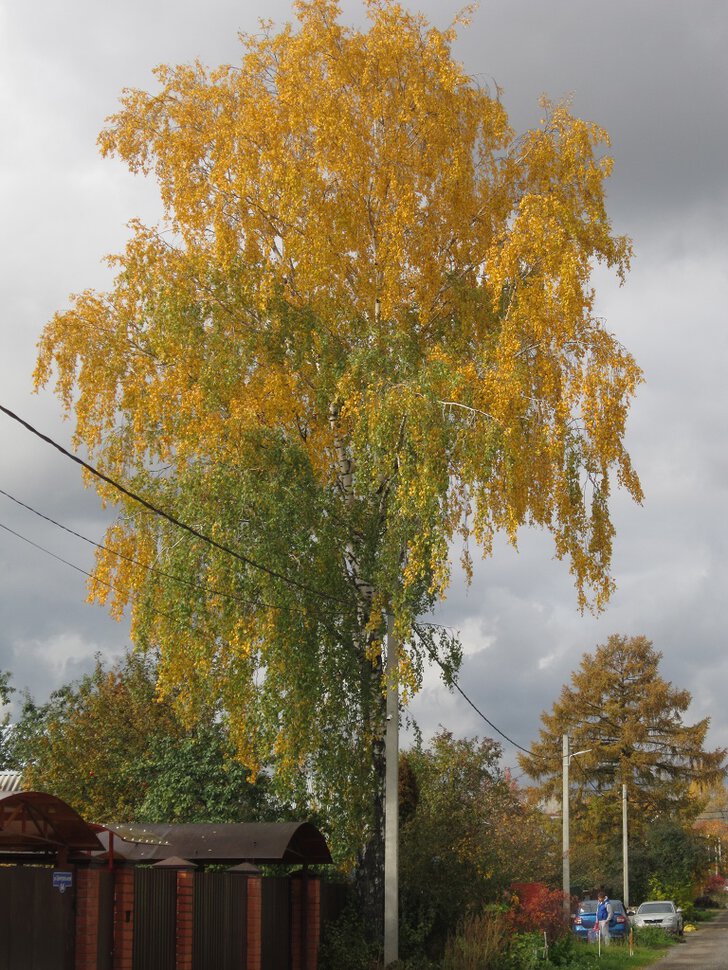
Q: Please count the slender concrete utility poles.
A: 3